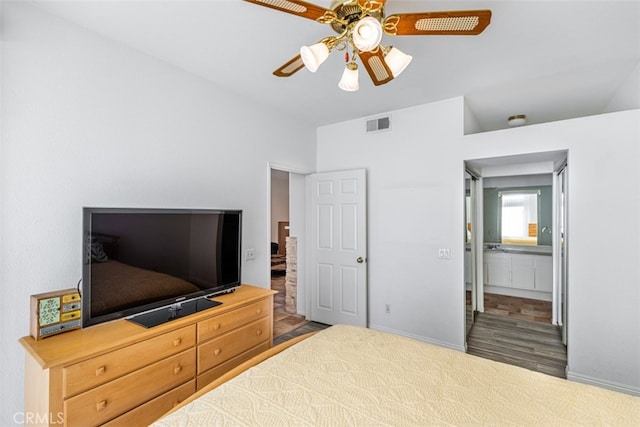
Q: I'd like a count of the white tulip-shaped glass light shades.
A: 4